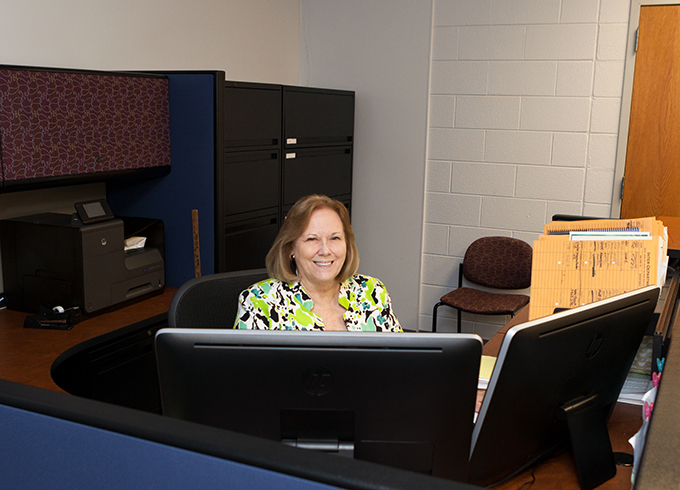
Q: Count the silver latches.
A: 2